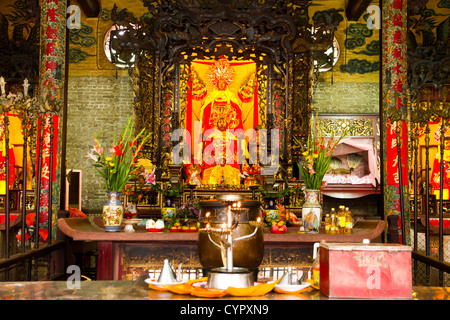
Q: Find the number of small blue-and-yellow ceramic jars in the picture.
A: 2